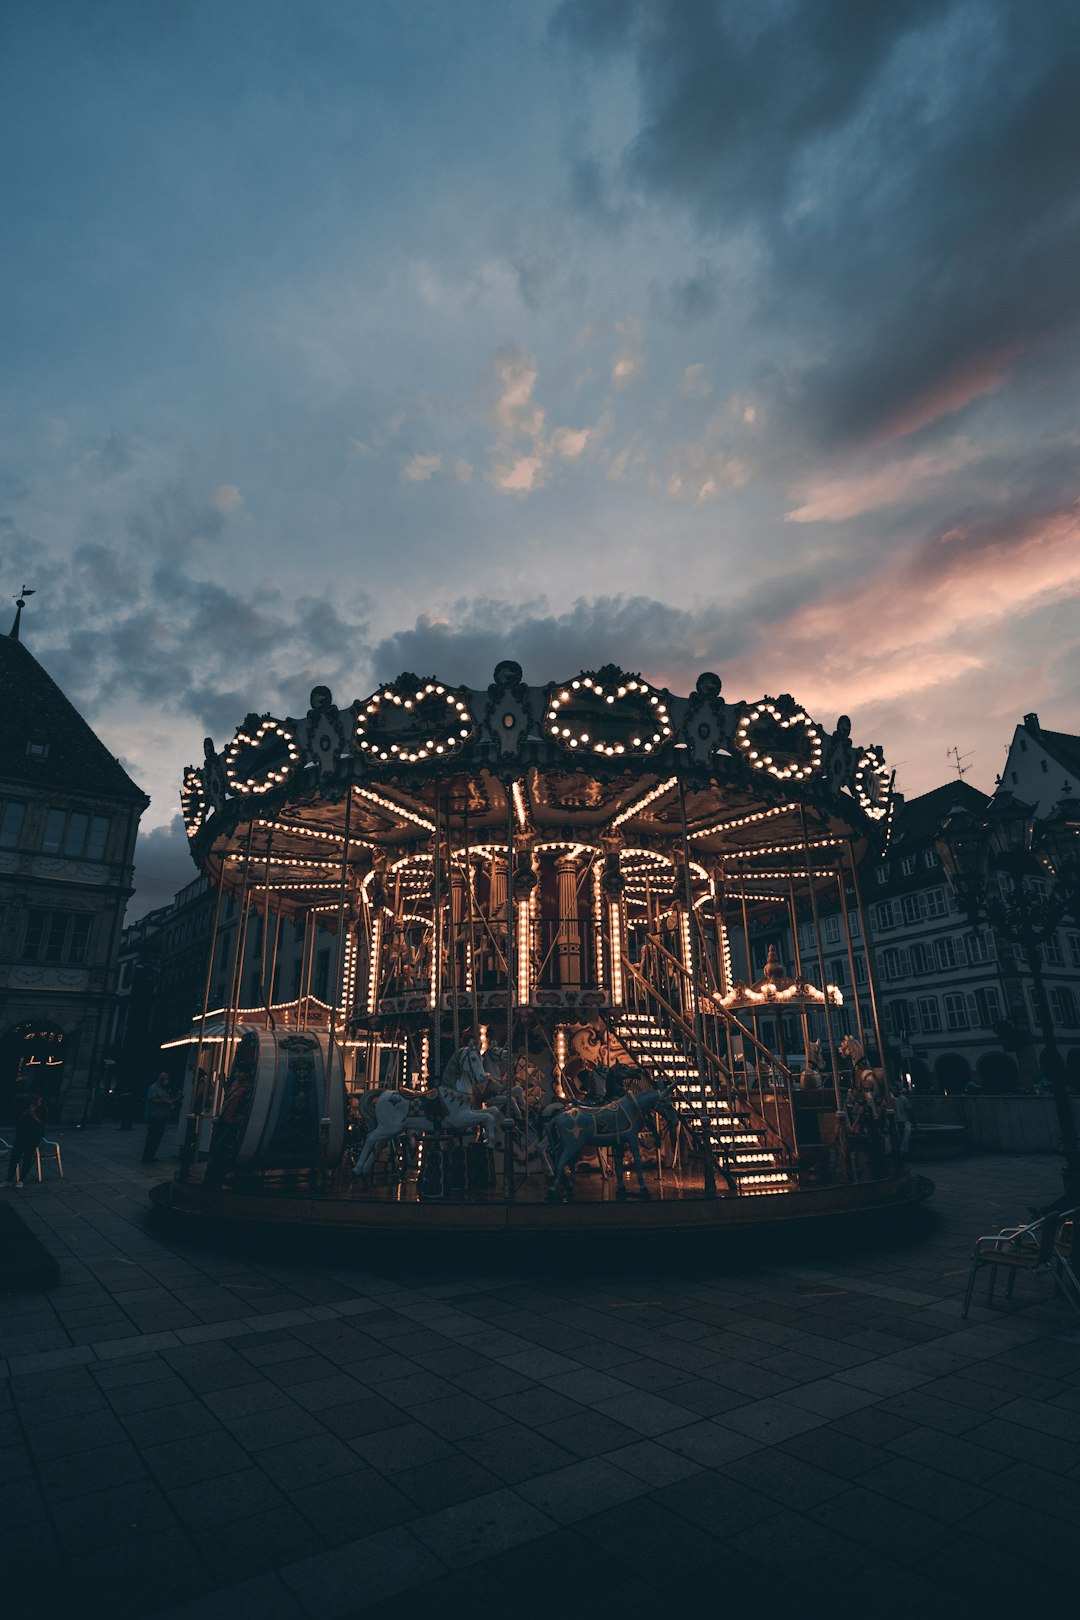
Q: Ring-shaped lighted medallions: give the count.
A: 6